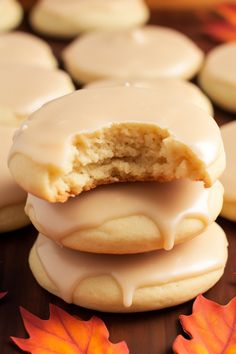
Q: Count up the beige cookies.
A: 12